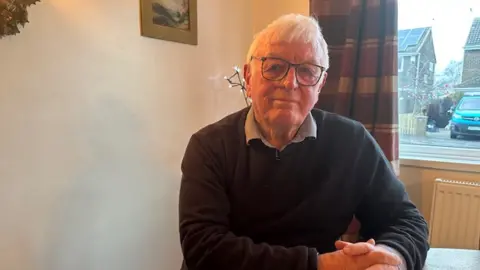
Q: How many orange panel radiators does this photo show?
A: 1